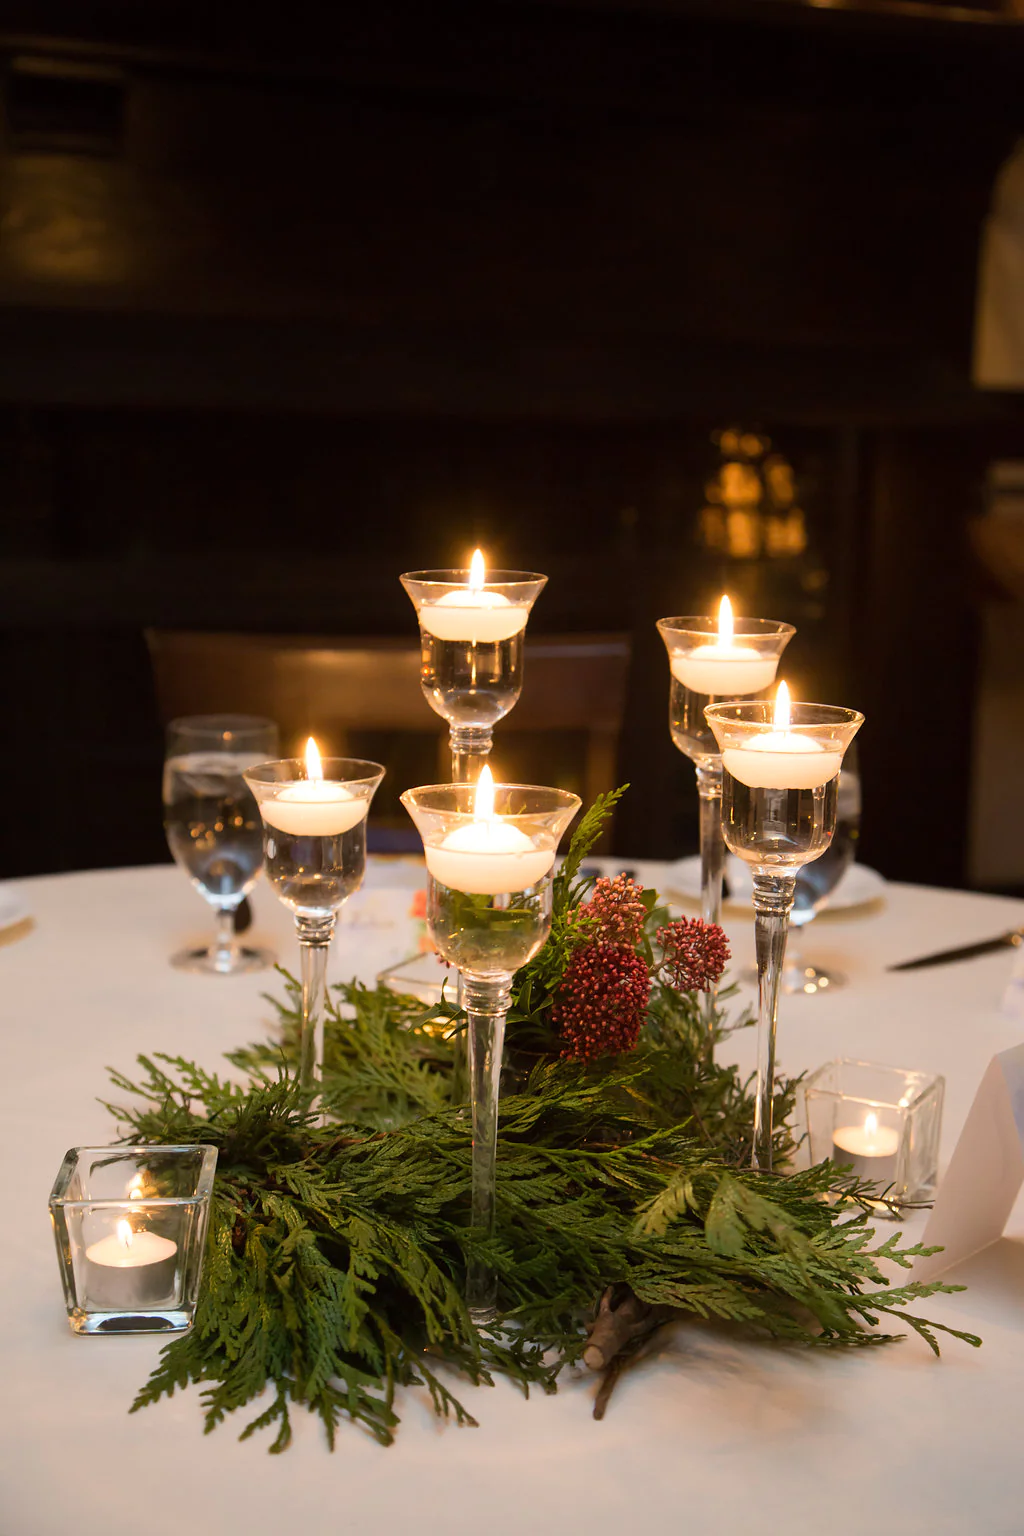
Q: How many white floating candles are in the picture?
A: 5